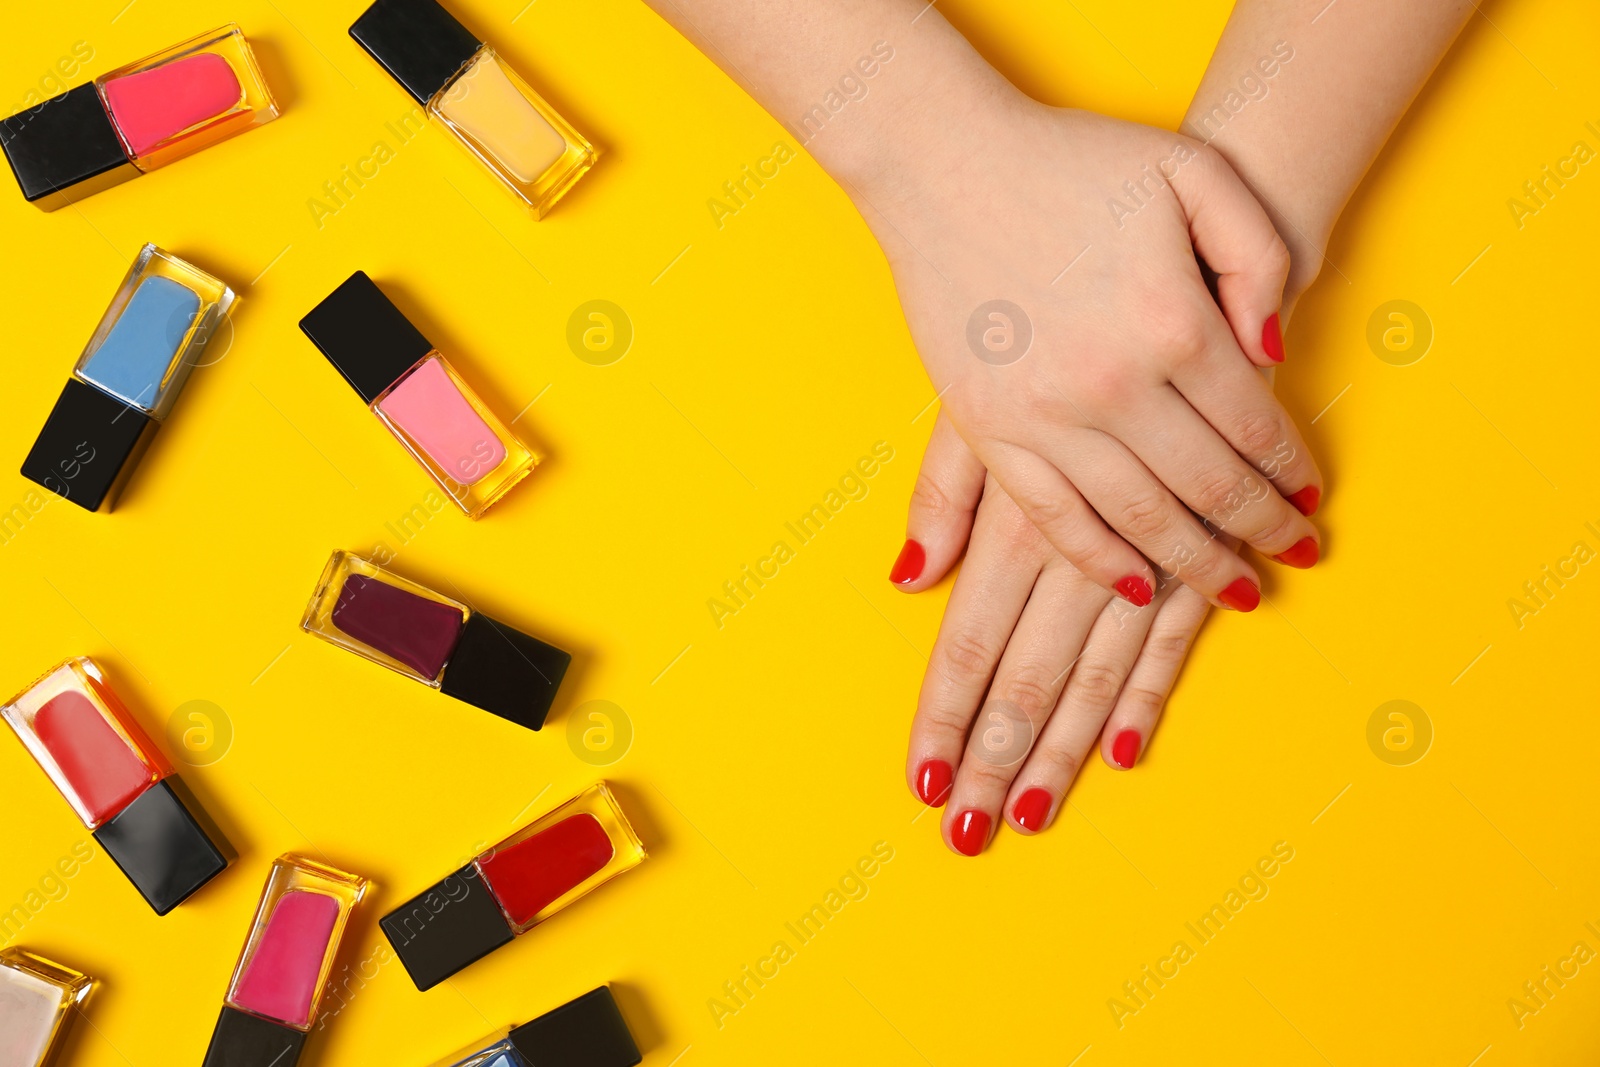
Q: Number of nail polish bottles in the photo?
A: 10